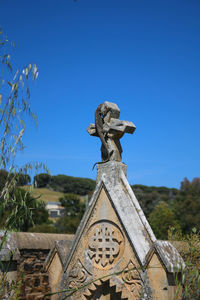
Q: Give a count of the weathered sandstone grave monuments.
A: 1